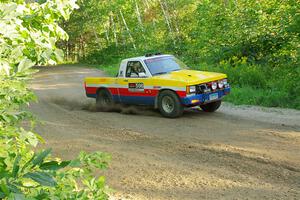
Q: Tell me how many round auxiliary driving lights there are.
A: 2